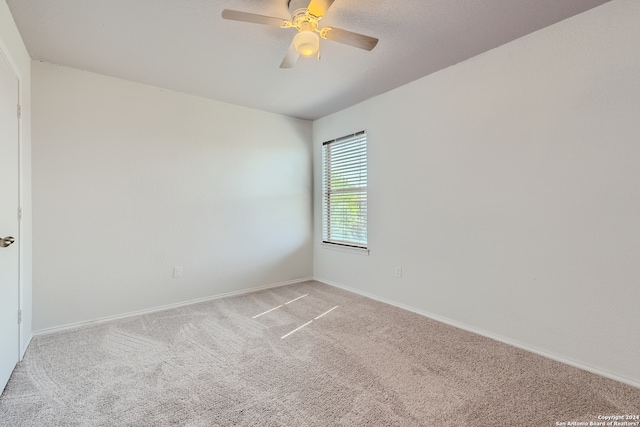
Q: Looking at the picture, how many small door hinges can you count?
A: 3